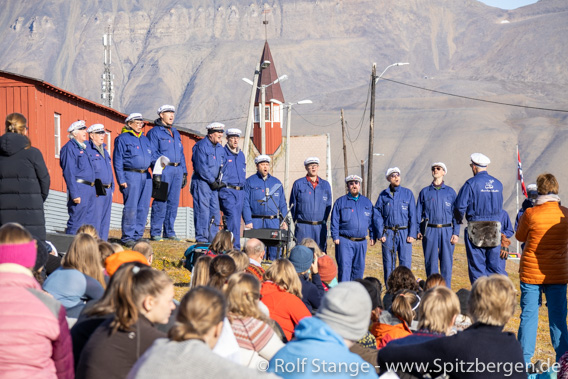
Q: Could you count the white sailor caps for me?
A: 13